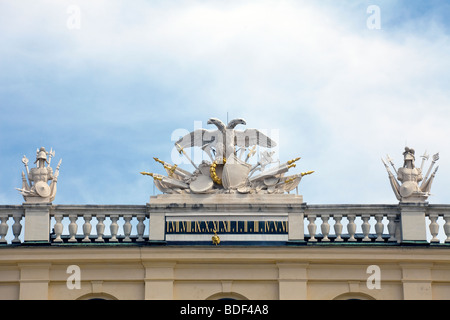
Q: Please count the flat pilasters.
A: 4